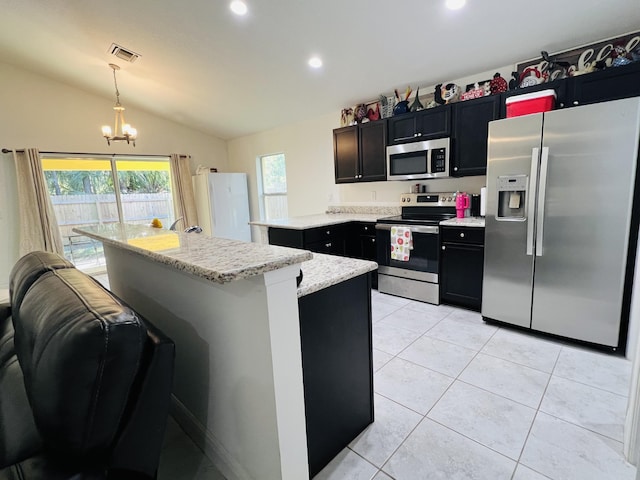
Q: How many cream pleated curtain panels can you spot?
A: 2